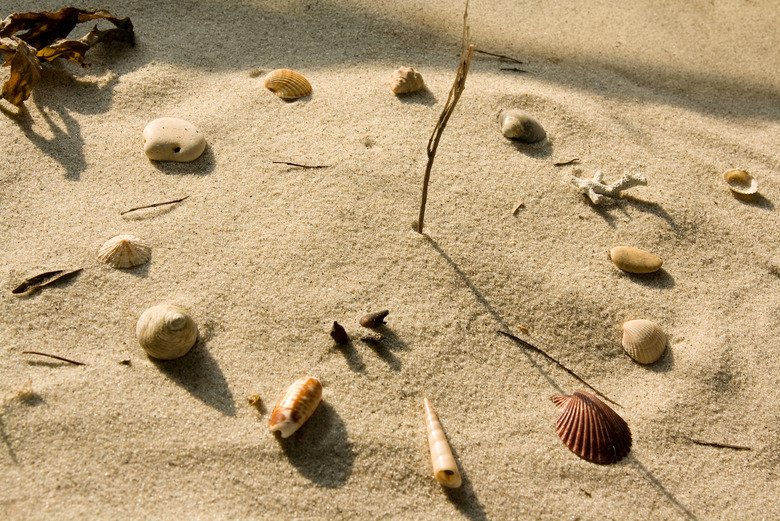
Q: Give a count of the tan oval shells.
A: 1